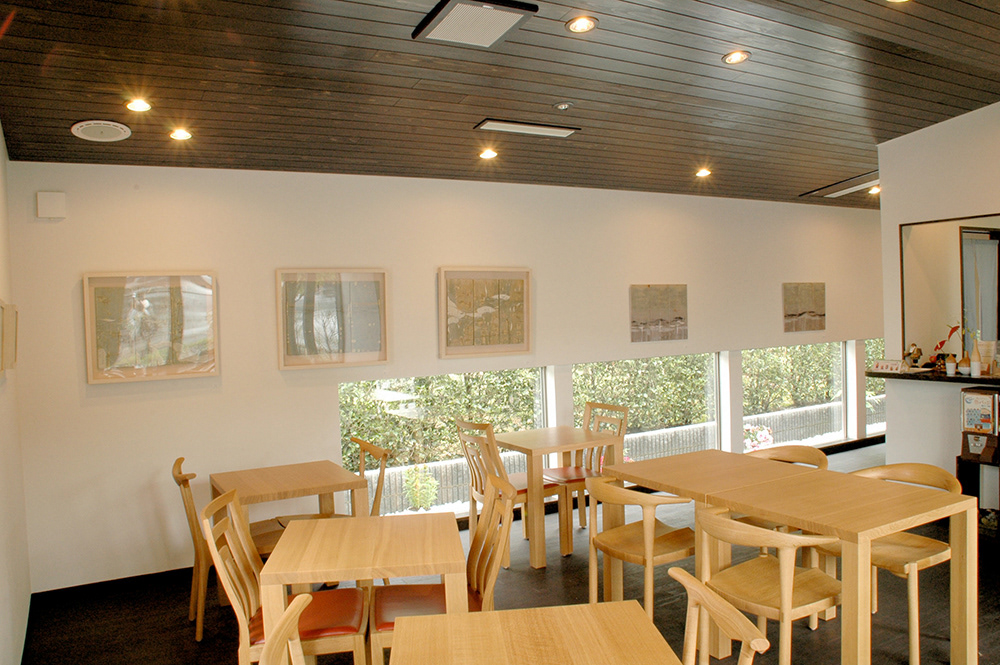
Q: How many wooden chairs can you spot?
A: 12